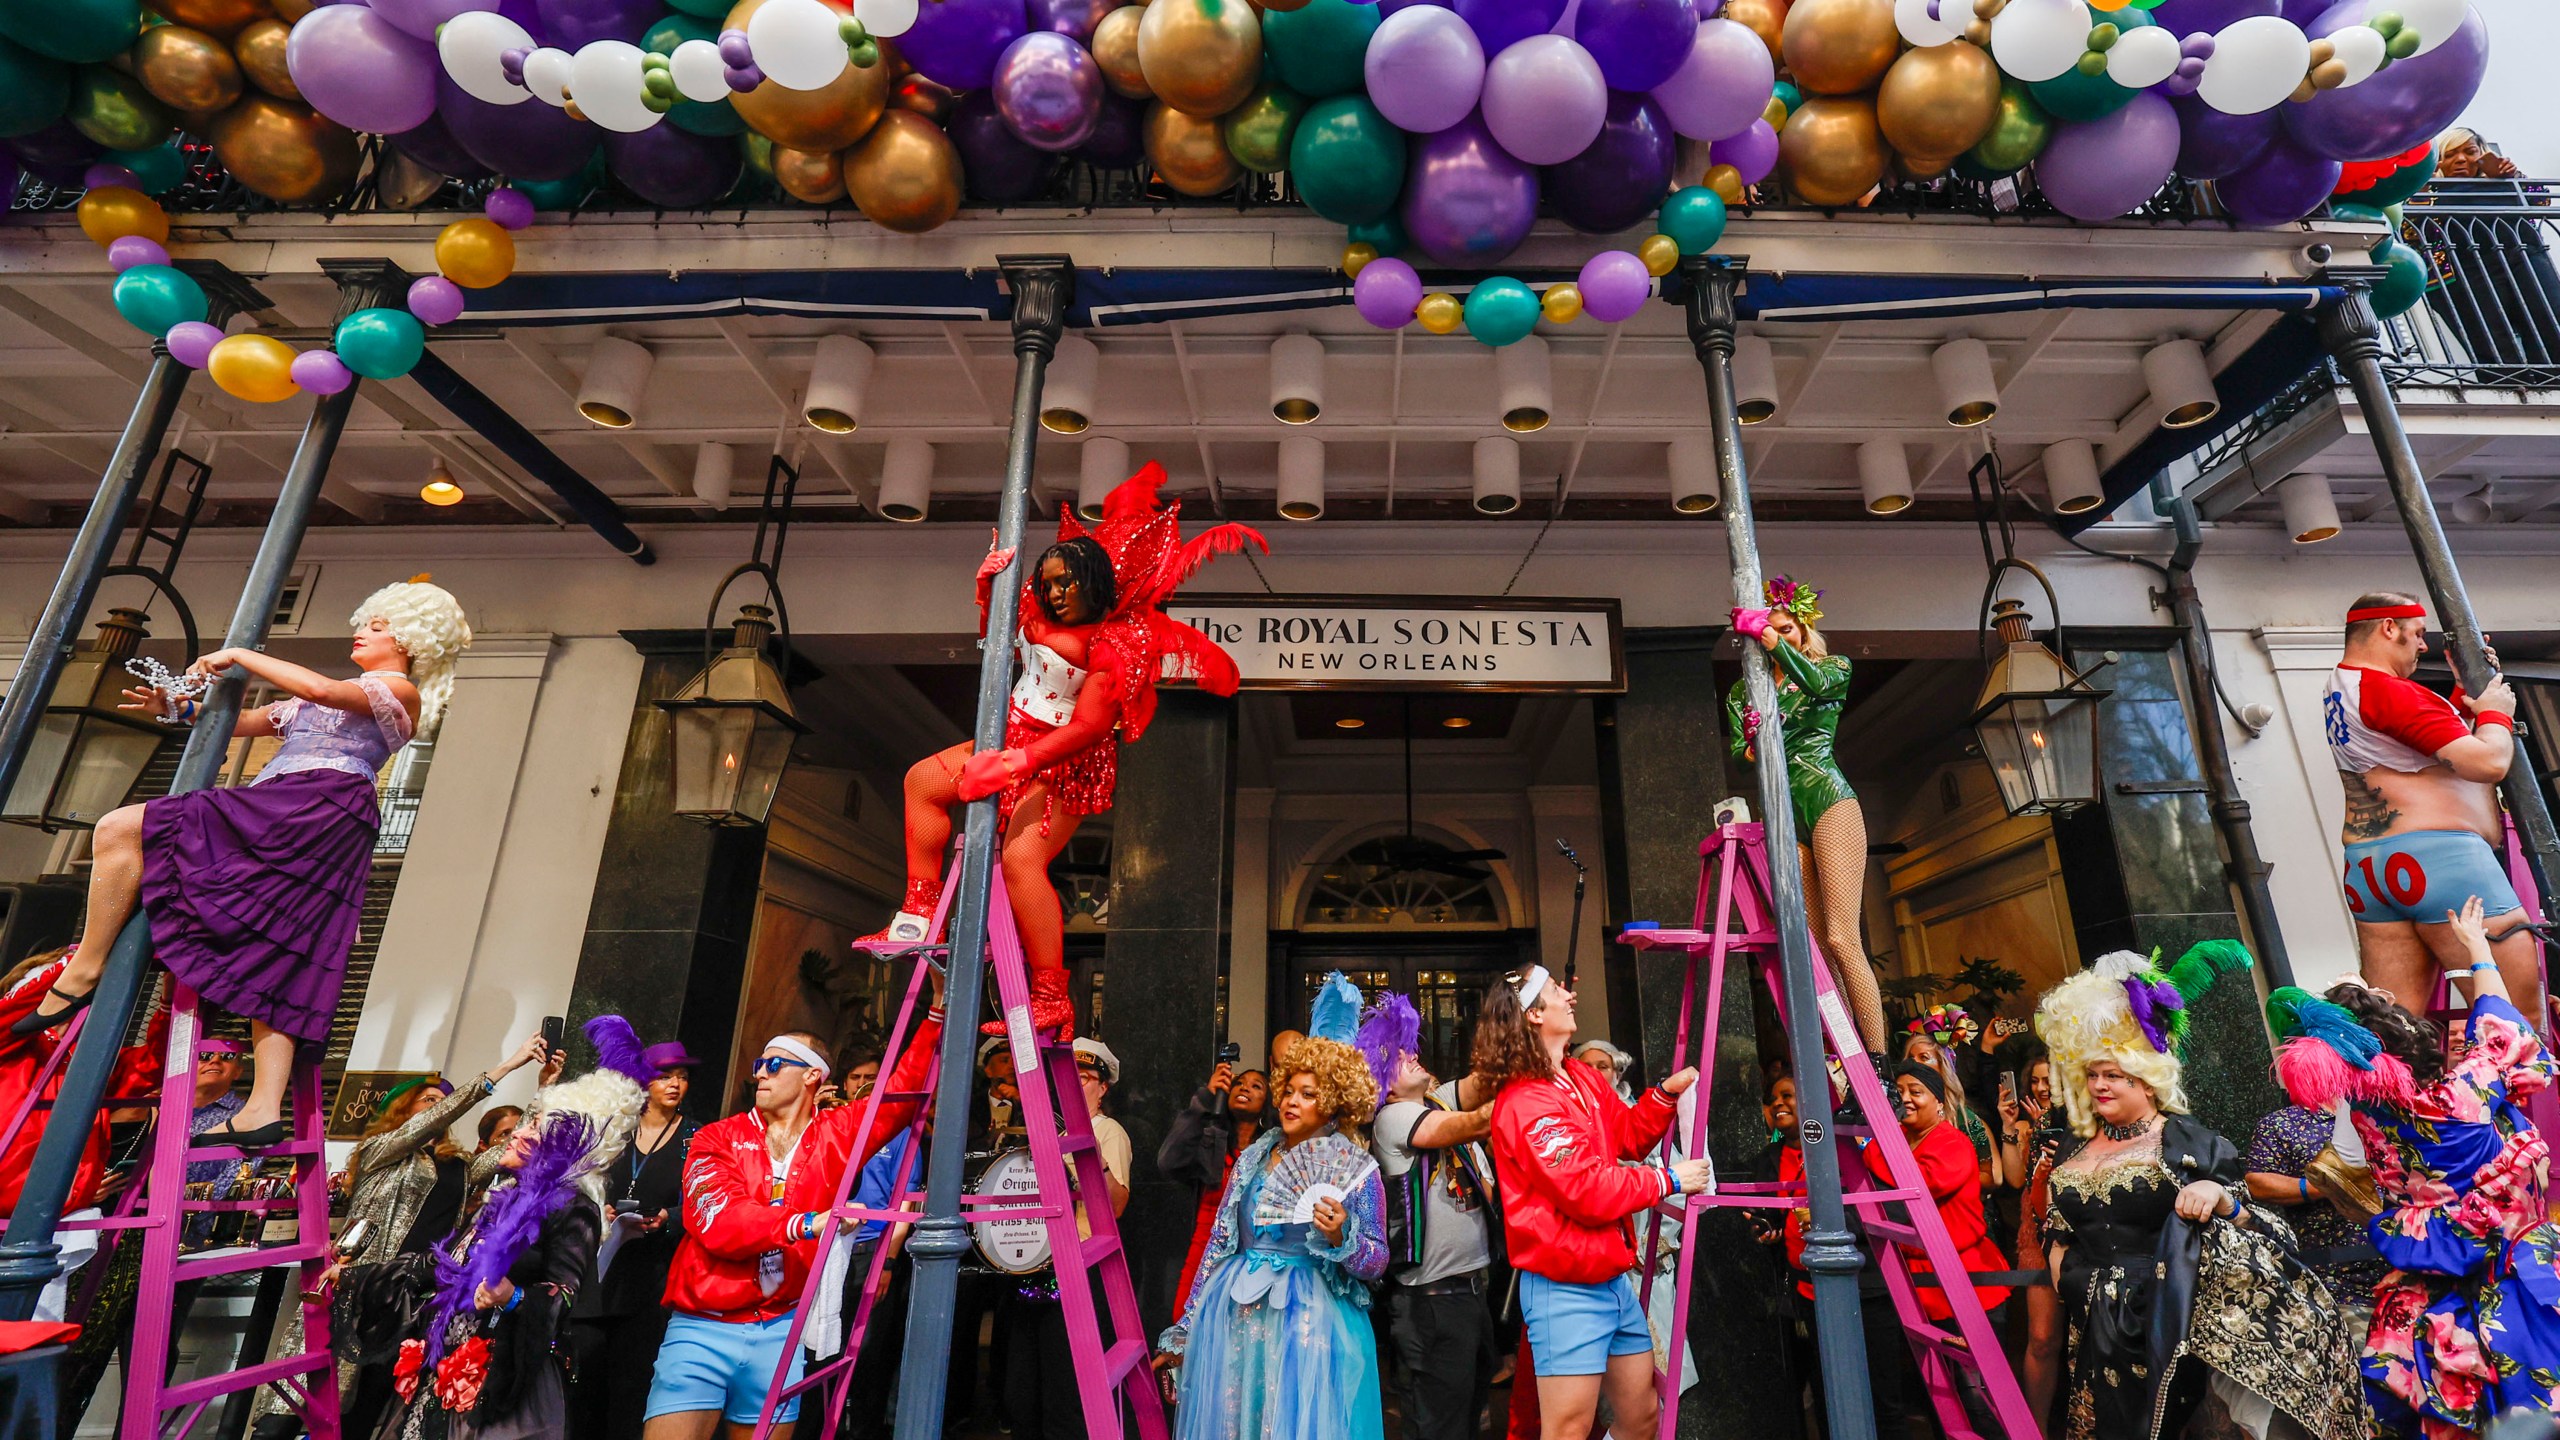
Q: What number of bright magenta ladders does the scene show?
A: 4